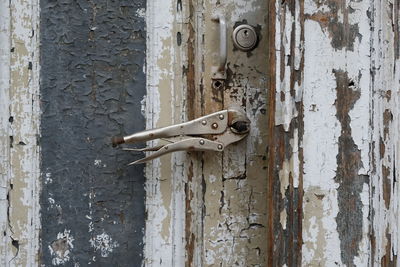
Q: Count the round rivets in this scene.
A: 5